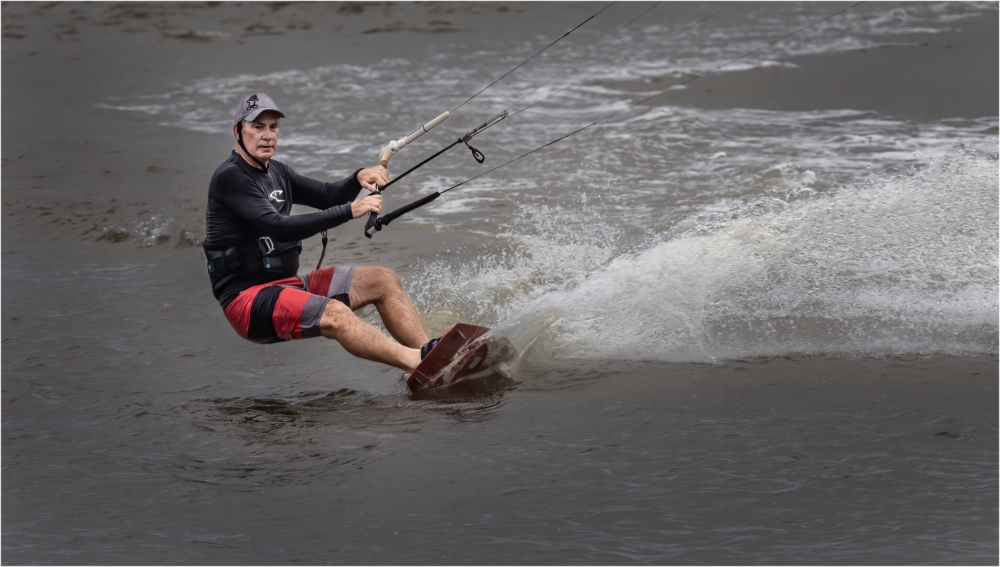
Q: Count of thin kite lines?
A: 4